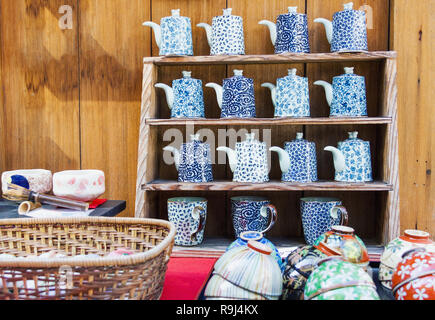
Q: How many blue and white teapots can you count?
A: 12